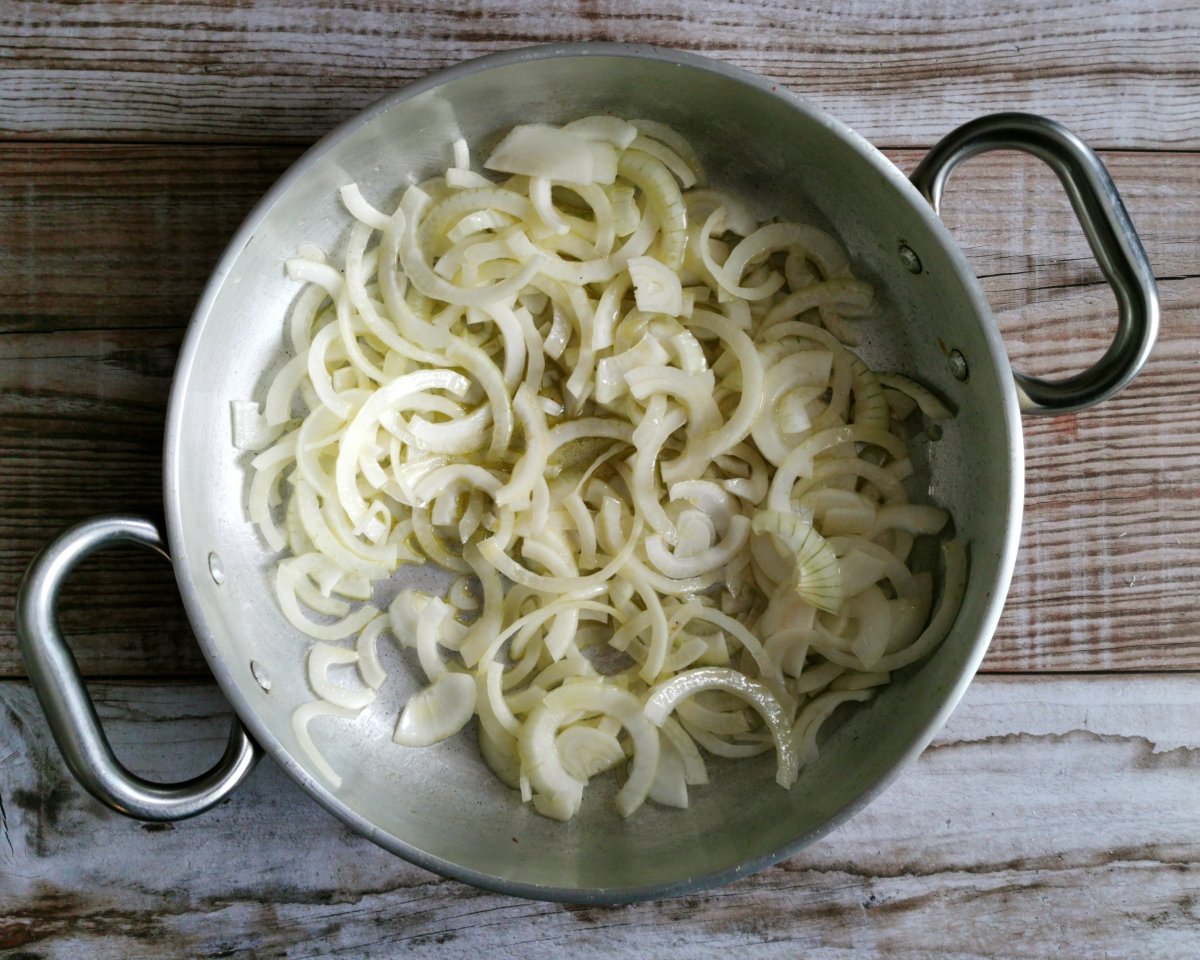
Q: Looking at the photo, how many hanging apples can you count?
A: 0